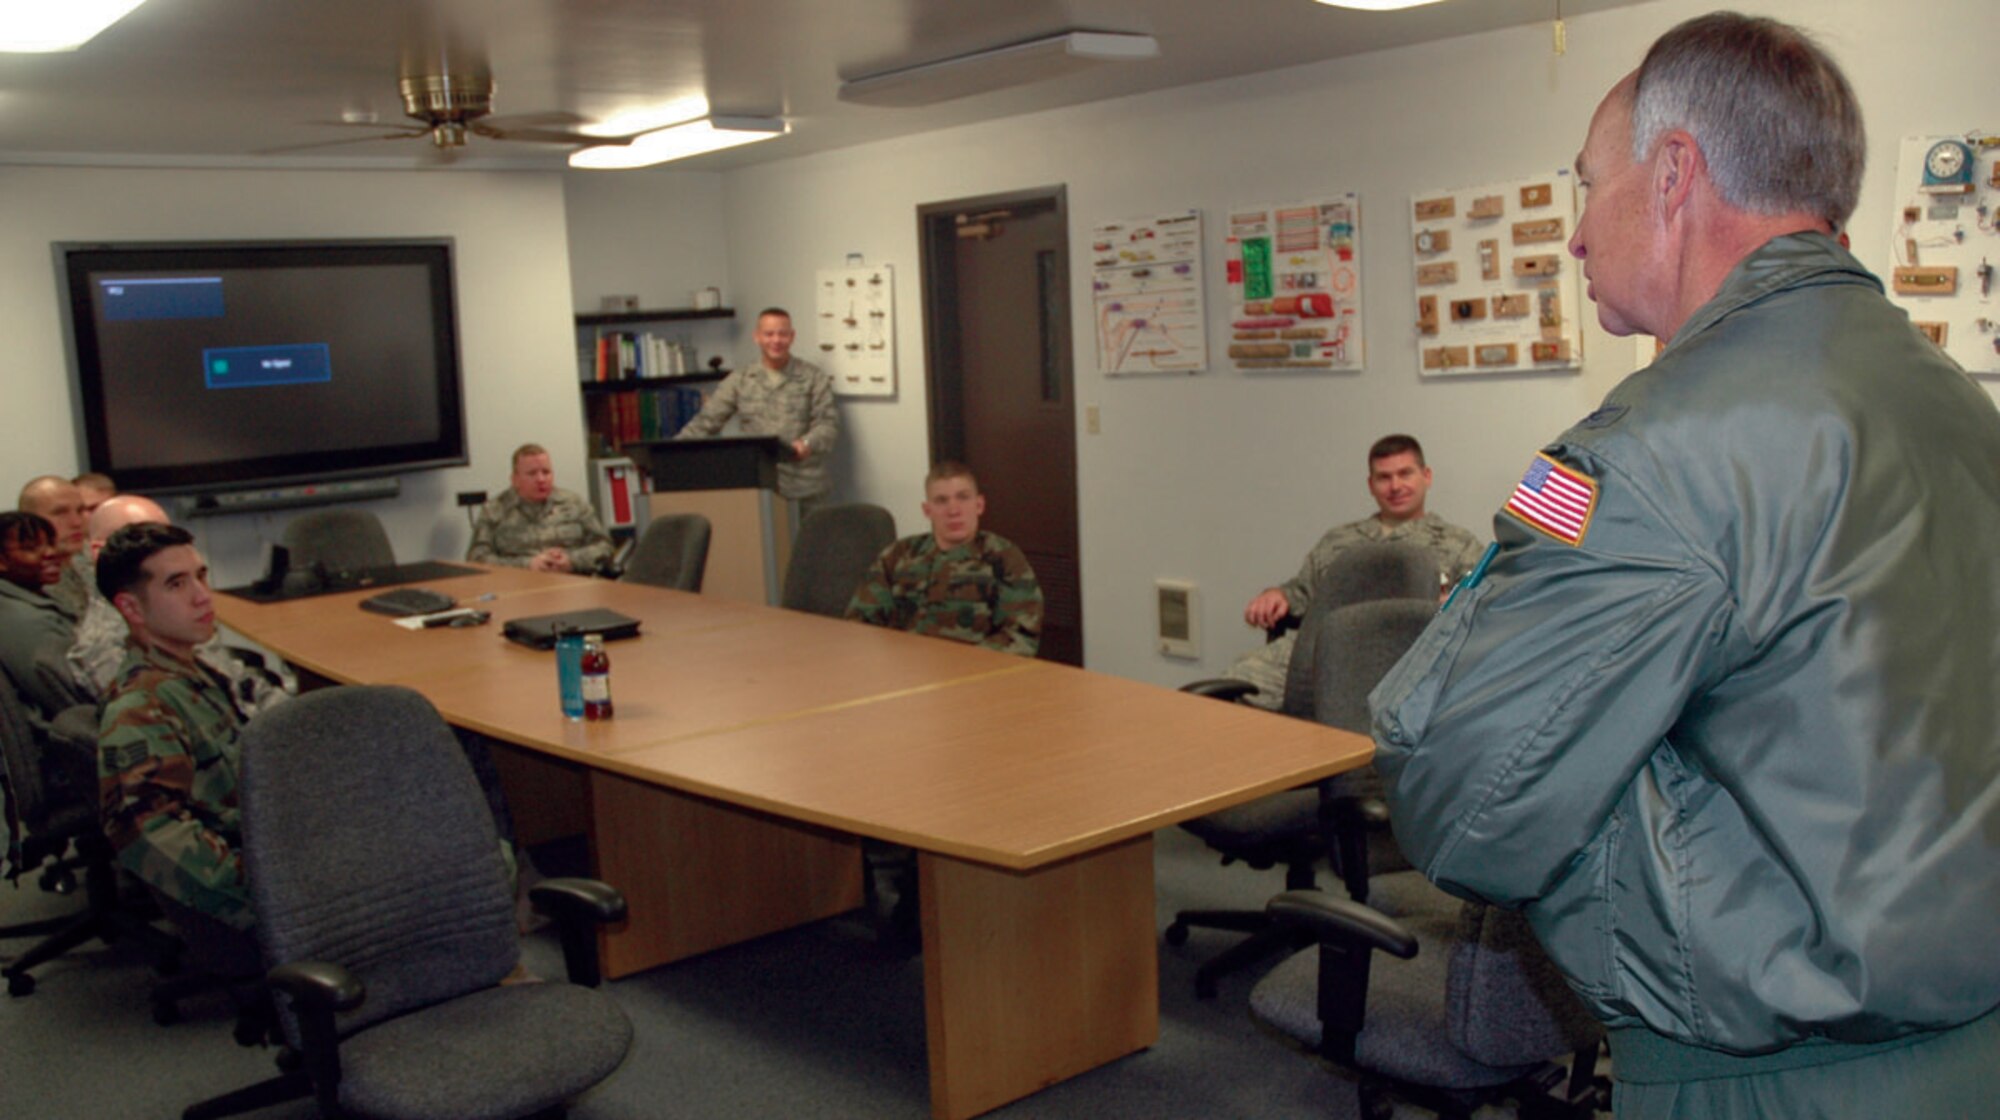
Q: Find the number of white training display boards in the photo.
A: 5